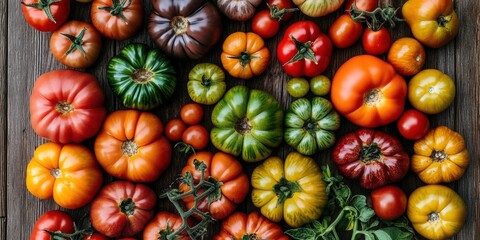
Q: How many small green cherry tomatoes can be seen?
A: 2